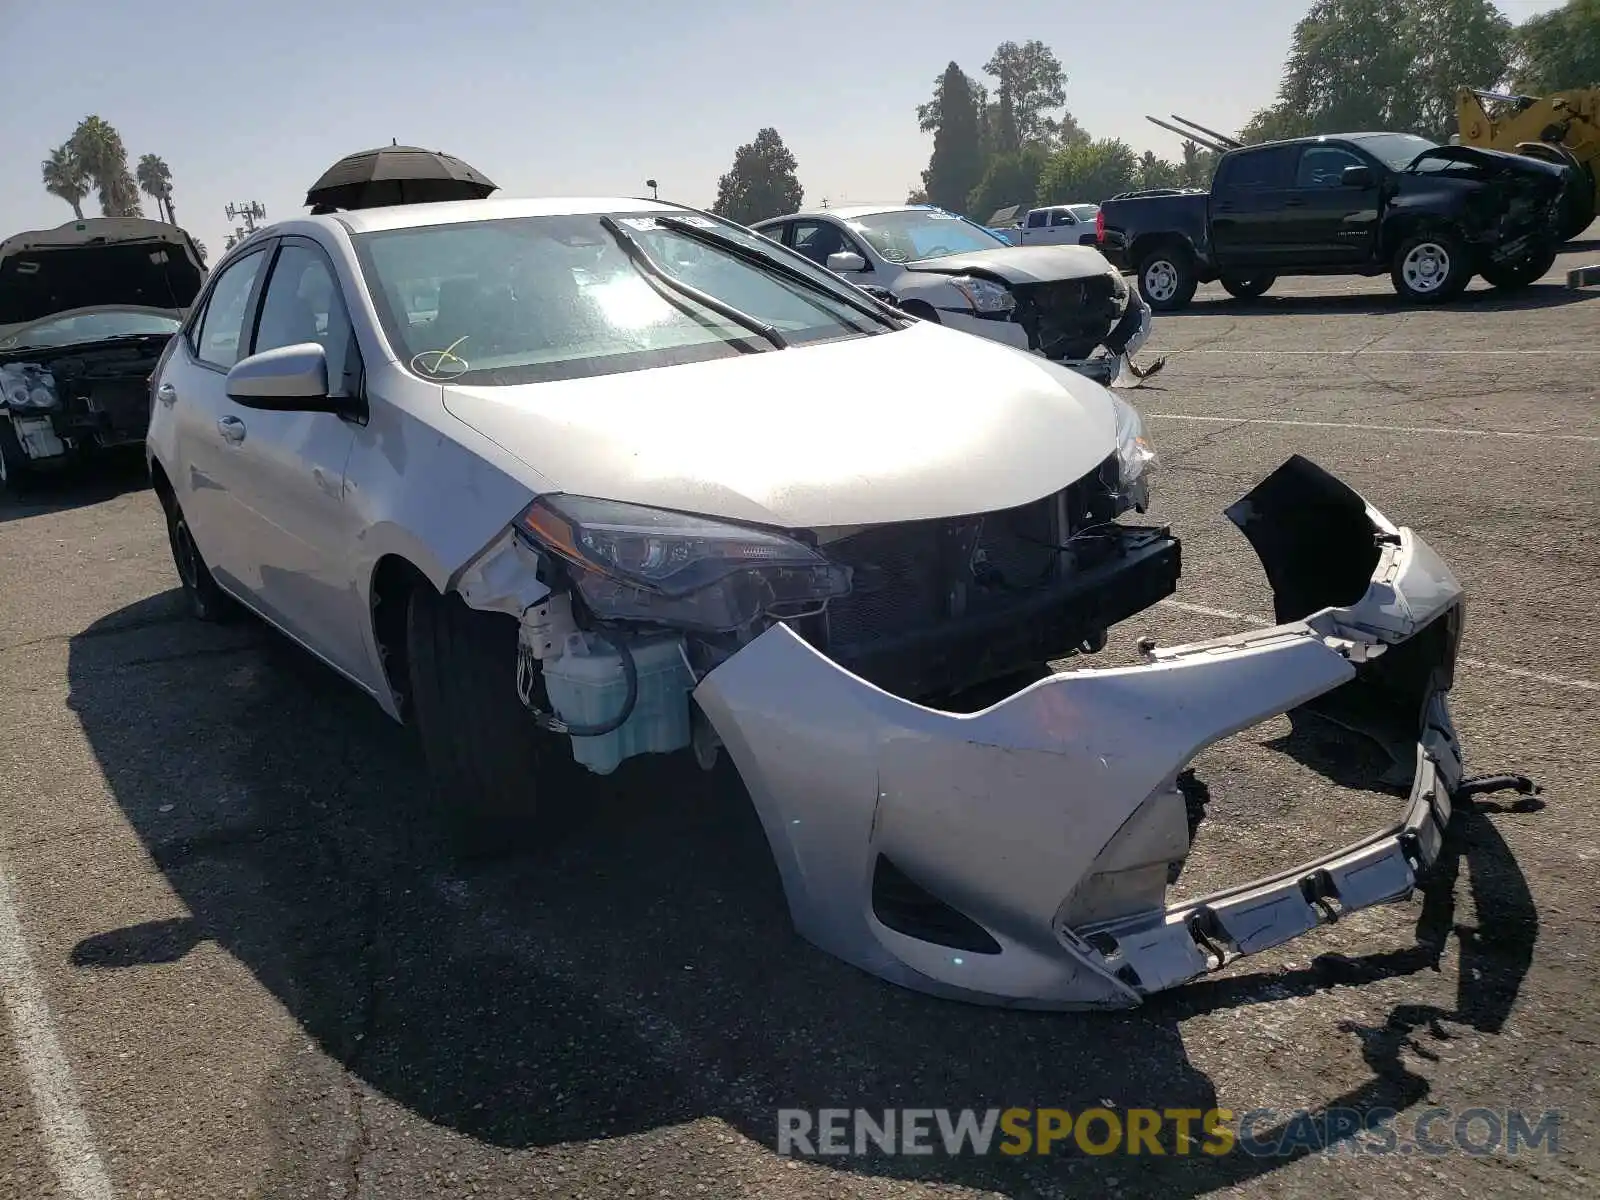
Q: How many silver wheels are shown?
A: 2